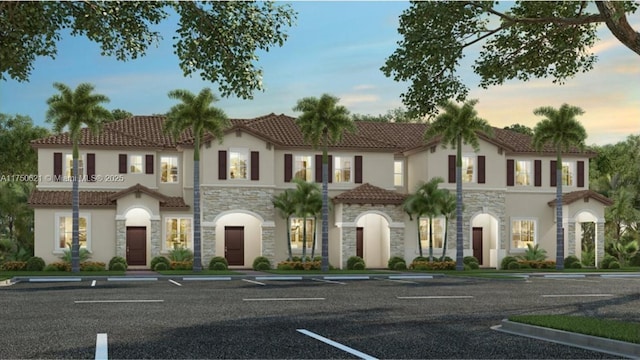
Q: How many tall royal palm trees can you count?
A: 5